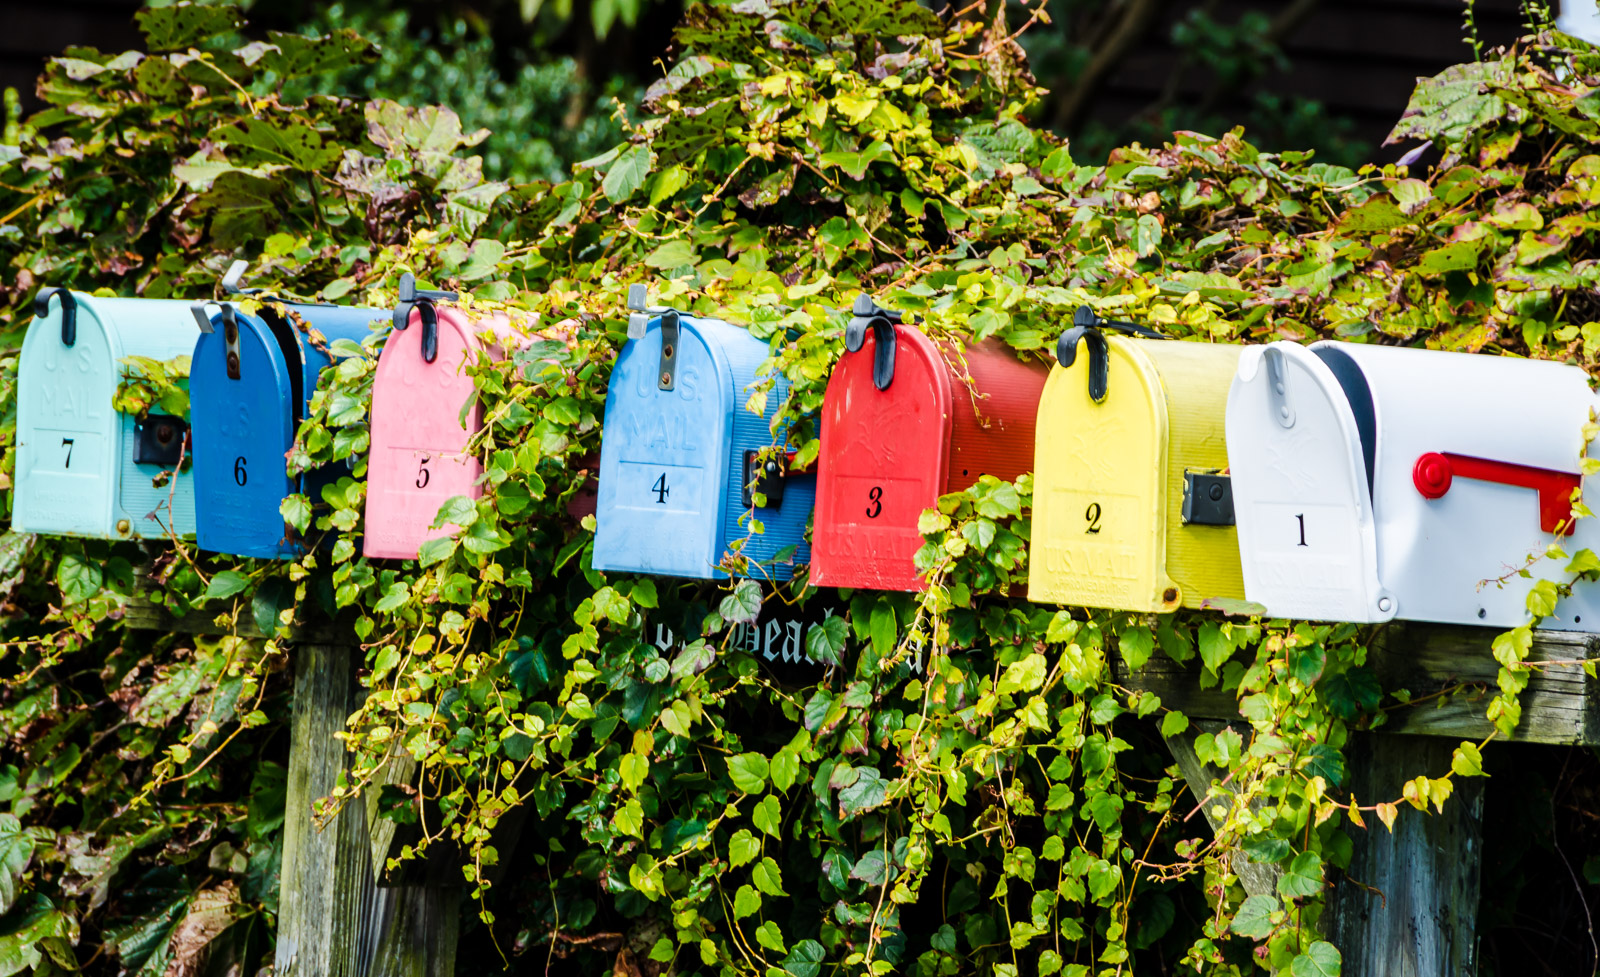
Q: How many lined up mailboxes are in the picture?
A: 7